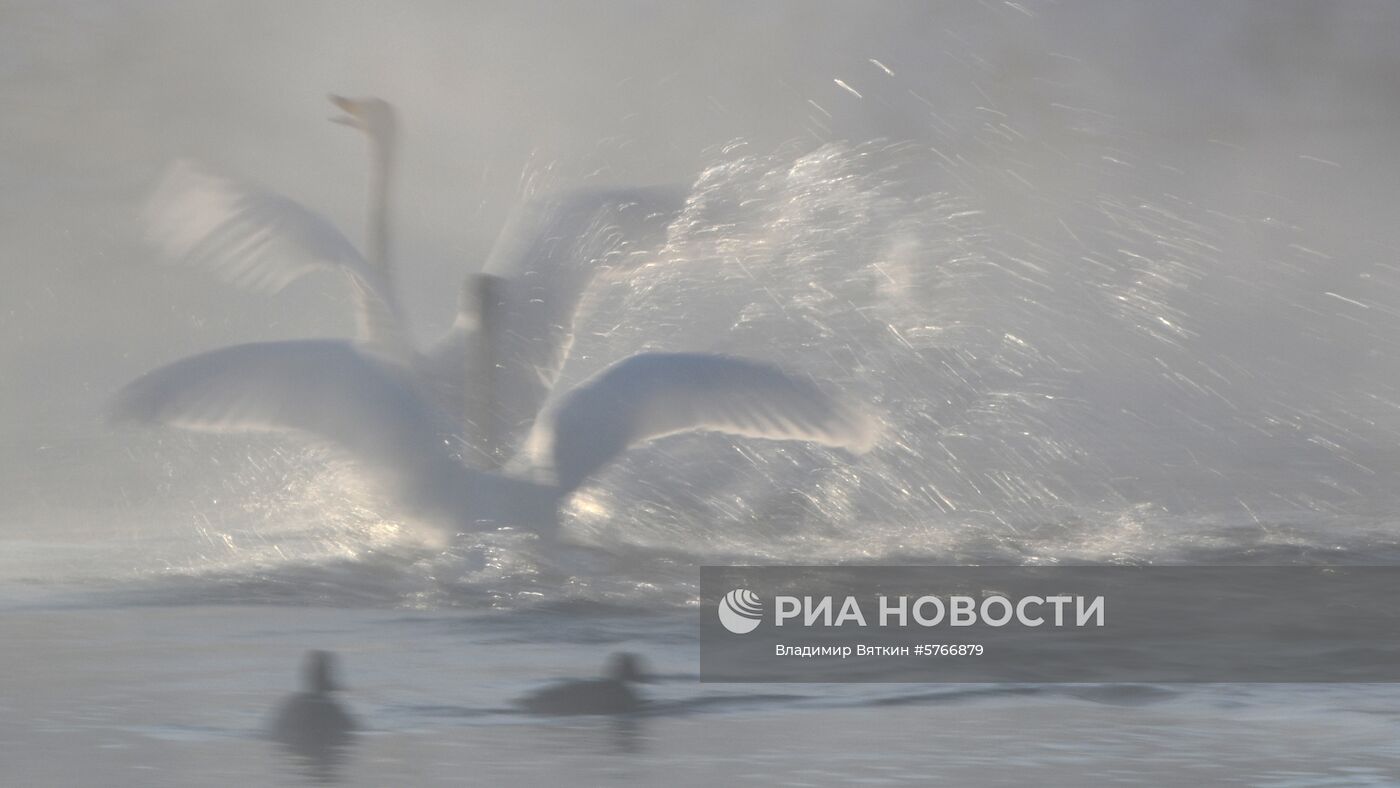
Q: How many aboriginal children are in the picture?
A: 0